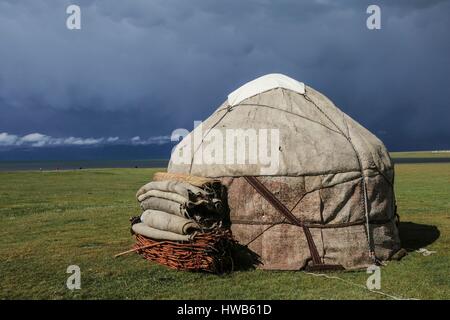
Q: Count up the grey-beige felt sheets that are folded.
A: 5